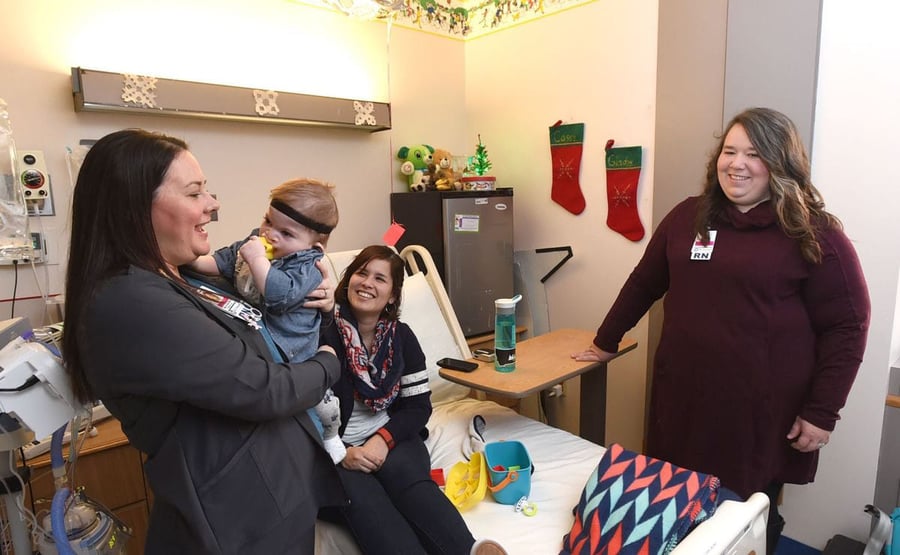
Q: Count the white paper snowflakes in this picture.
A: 3